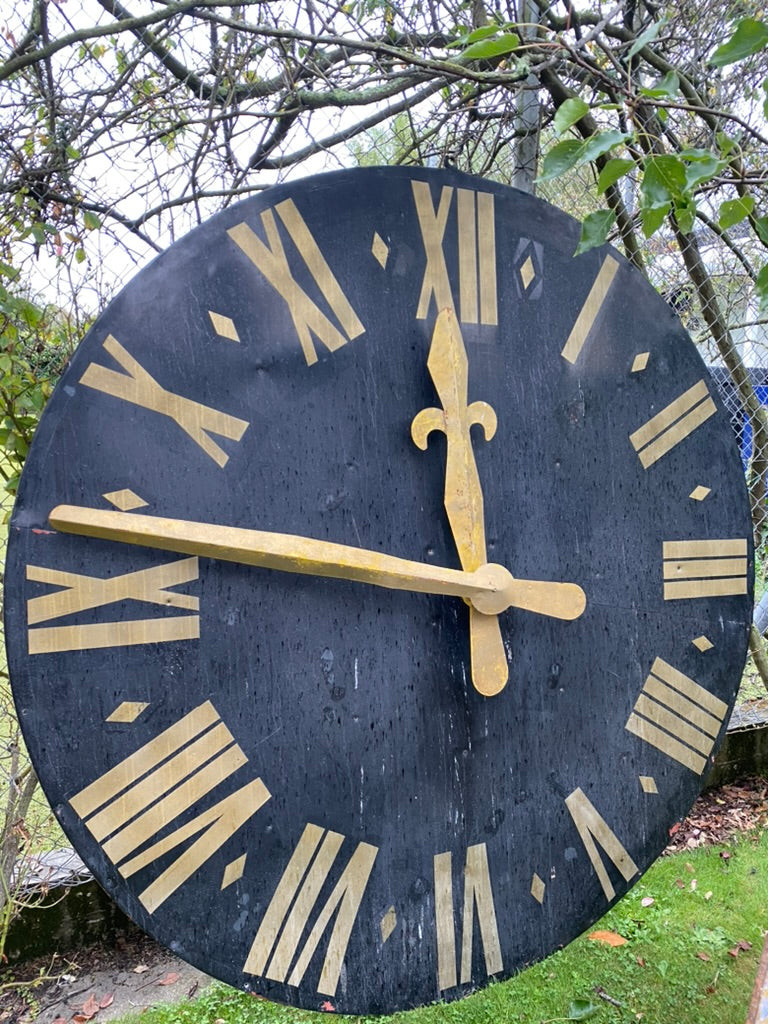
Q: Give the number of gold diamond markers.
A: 12